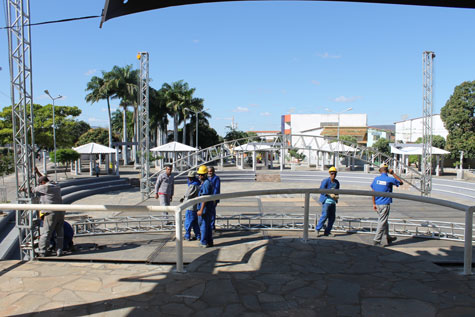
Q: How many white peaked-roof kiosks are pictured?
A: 5